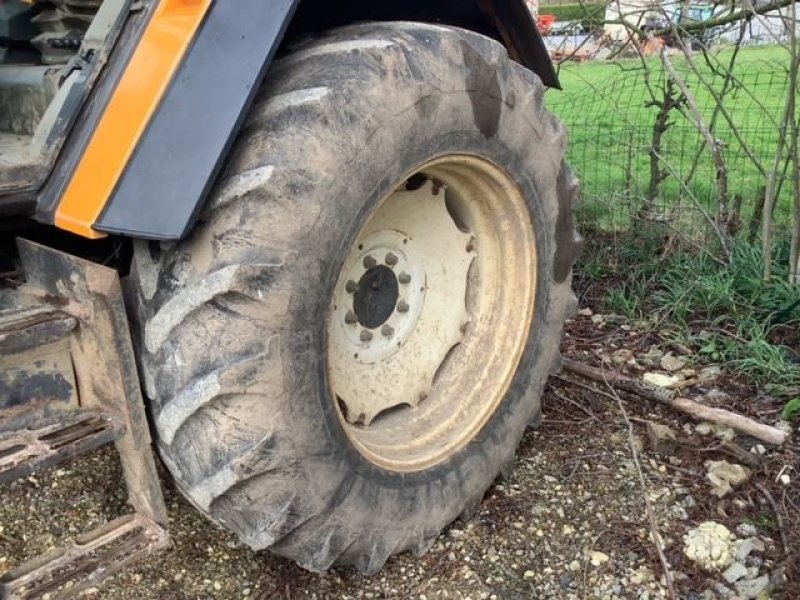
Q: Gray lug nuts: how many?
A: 8